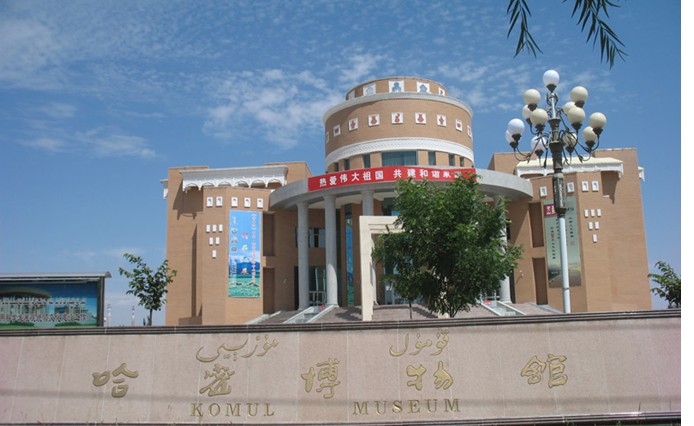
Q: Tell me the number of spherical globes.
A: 13